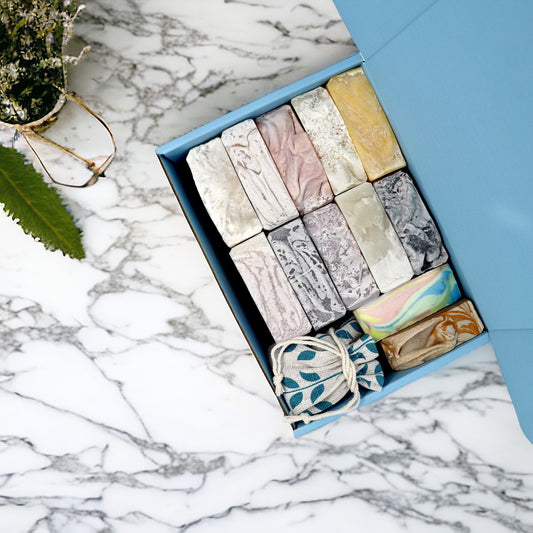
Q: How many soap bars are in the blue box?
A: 12